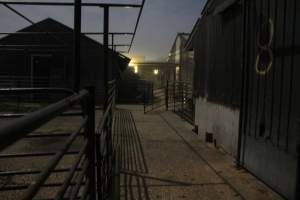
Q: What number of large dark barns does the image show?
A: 2